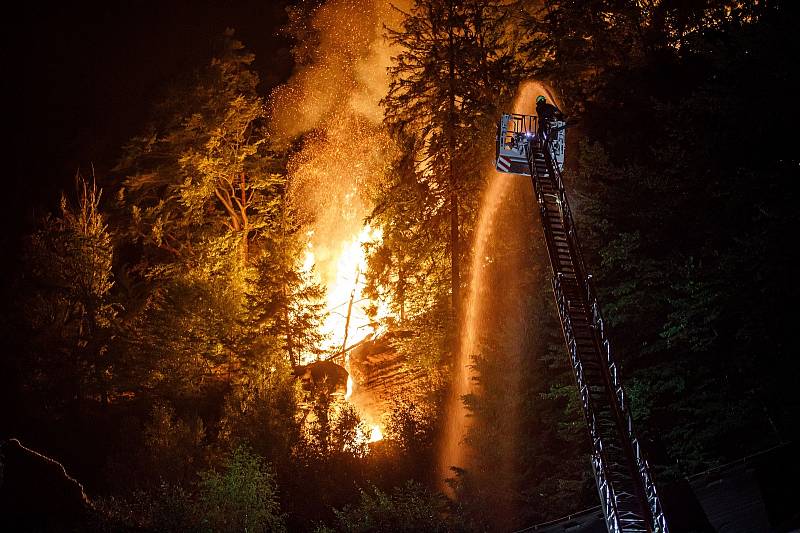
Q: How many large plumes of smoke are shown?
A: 1